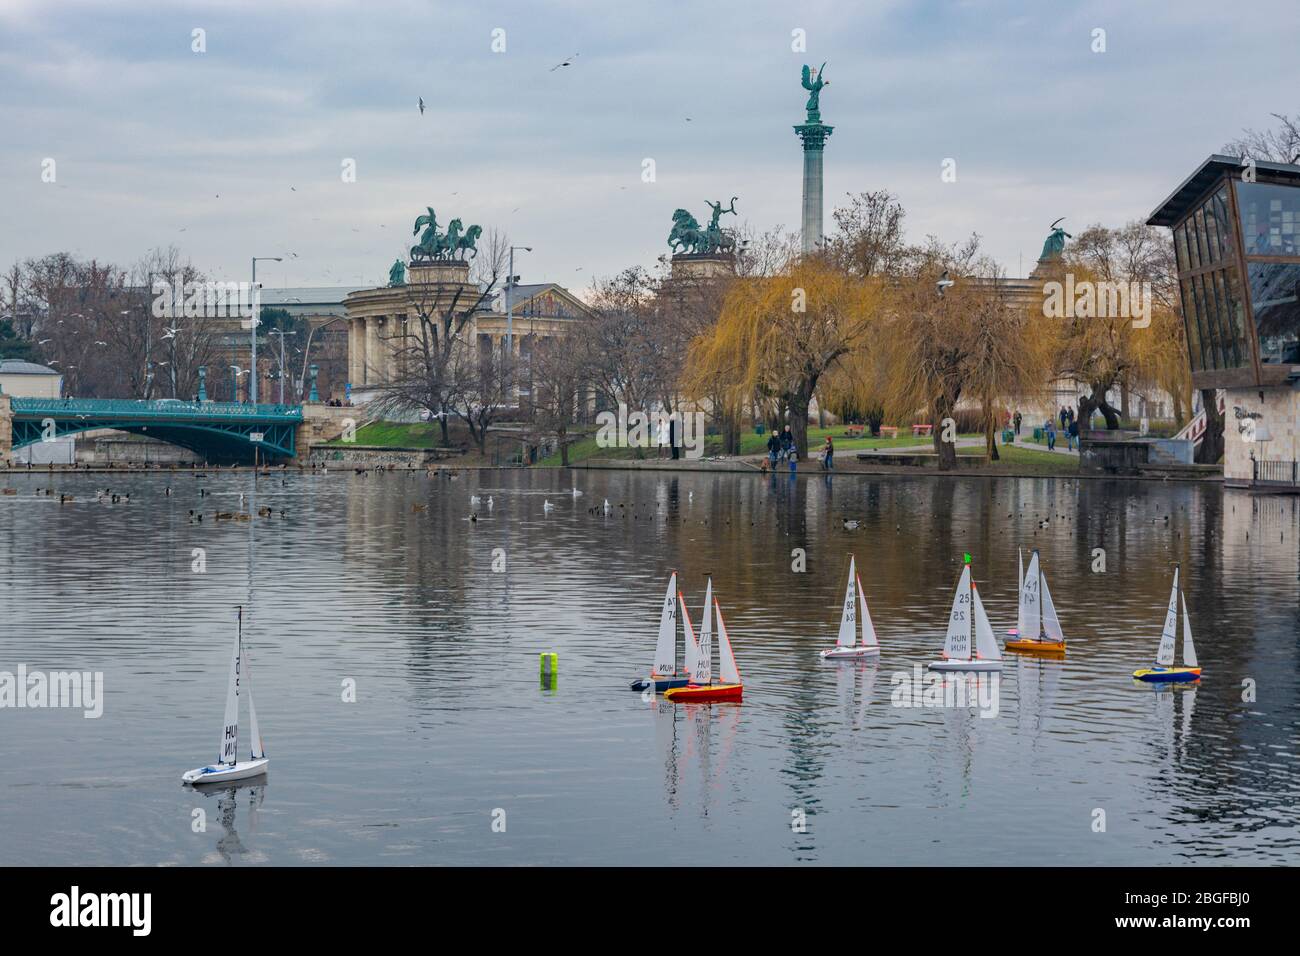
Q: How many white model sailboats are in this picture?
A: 3